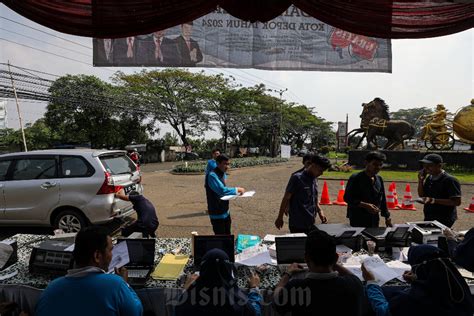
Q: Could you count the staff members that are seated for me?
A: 4